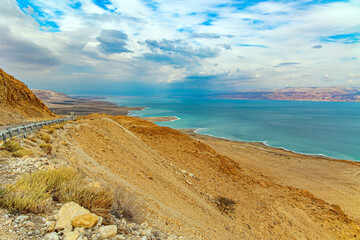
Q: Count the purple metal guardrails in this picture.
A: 0